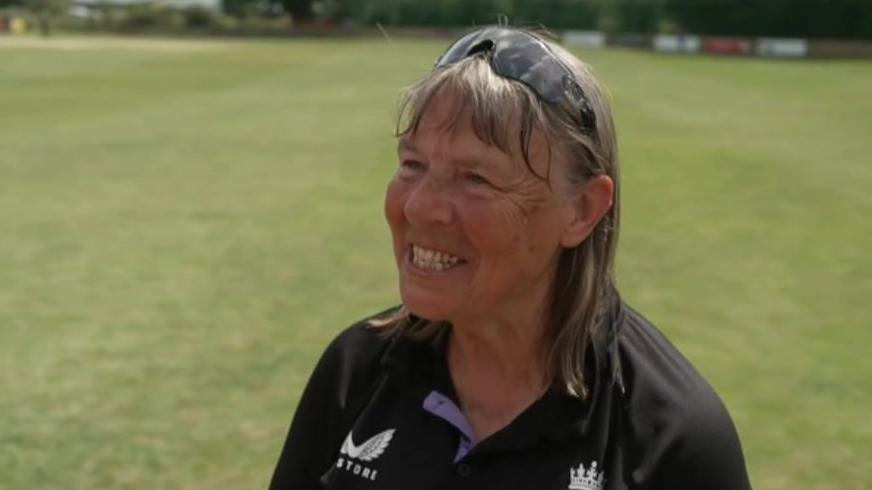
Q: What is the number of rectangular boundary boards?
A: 4